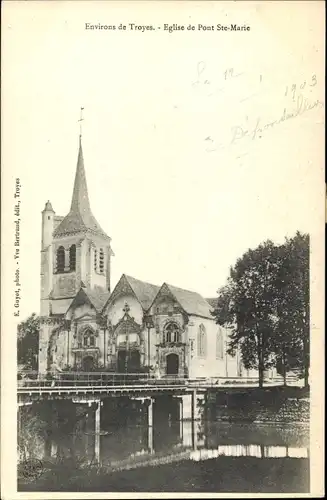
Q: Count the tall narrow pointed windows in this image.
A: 2